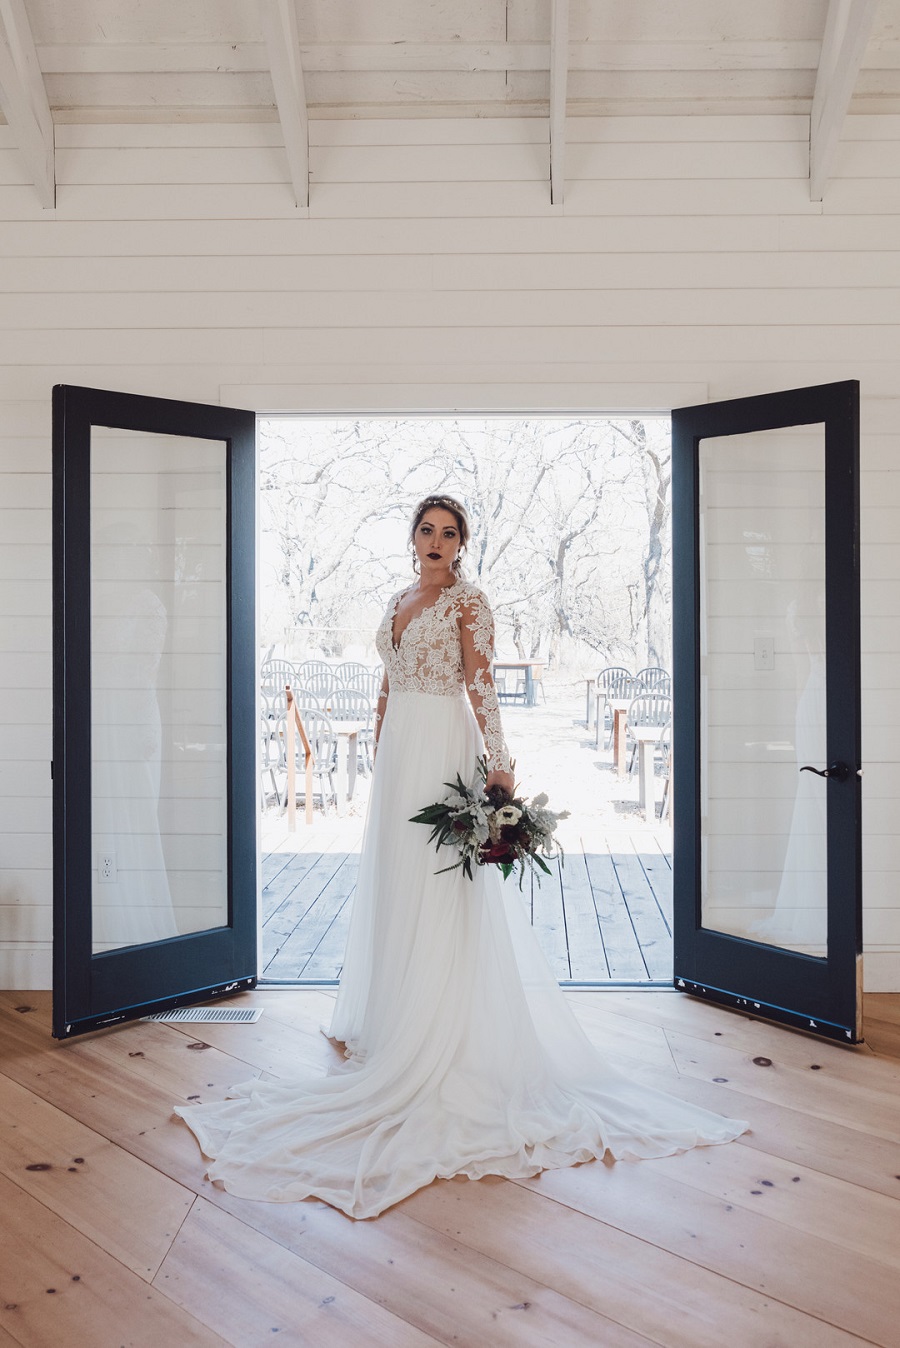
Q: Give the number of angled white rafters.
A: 4